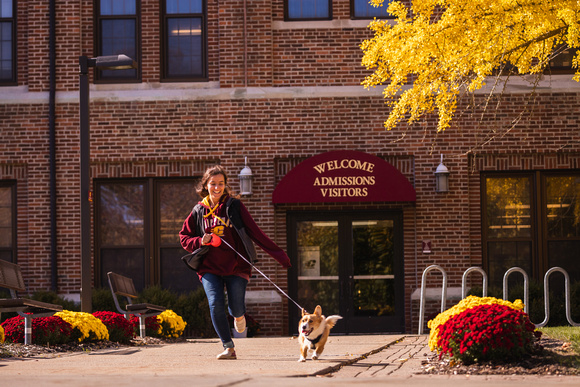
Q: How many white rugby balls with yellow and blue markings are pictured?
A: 0